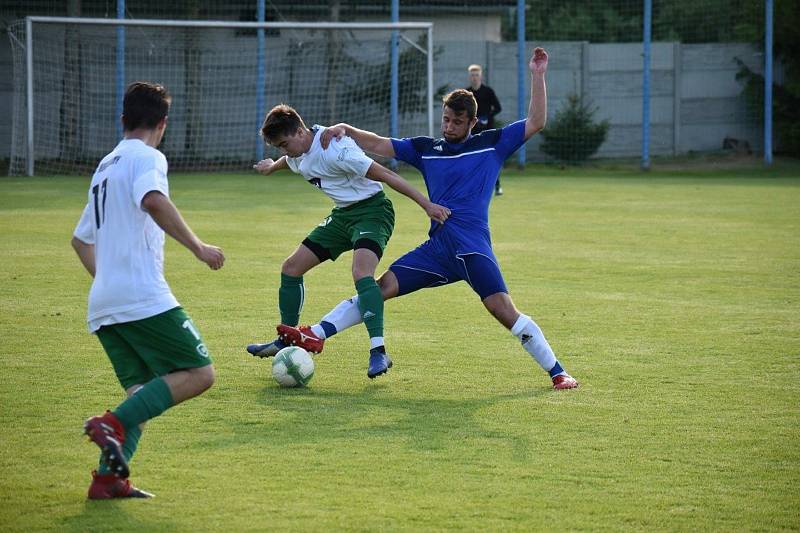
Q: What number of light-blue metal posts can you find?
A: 6